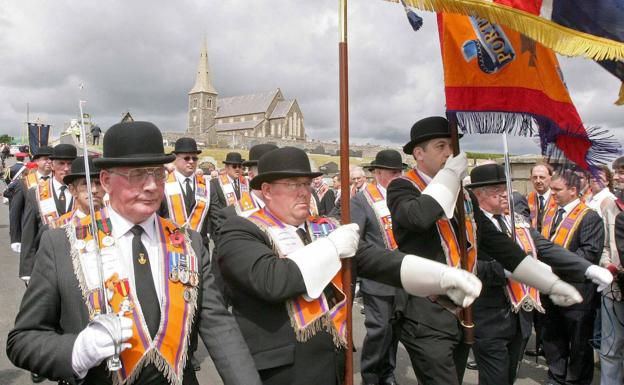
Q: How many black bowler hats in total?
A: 11